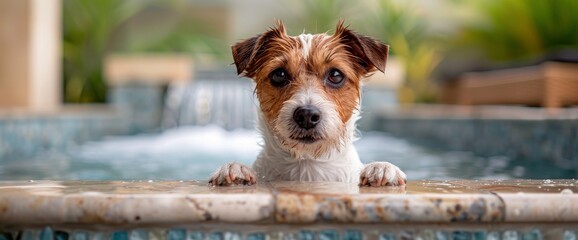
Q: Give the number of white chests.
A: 1